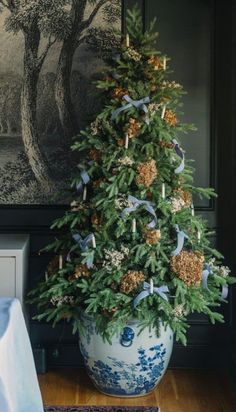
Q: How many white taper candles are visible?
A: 13